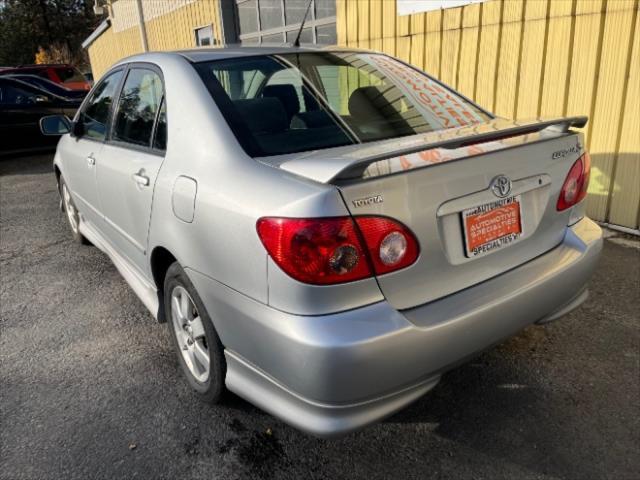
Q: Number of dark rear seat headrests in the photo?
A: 2